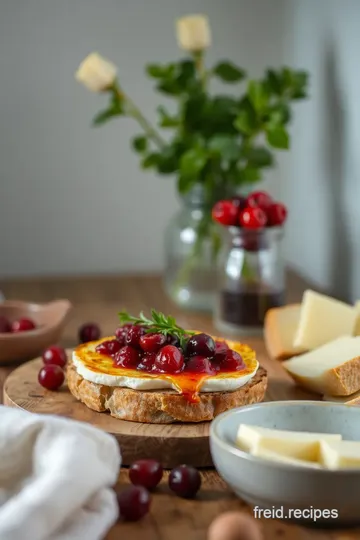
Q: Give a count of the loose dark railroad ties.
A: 0